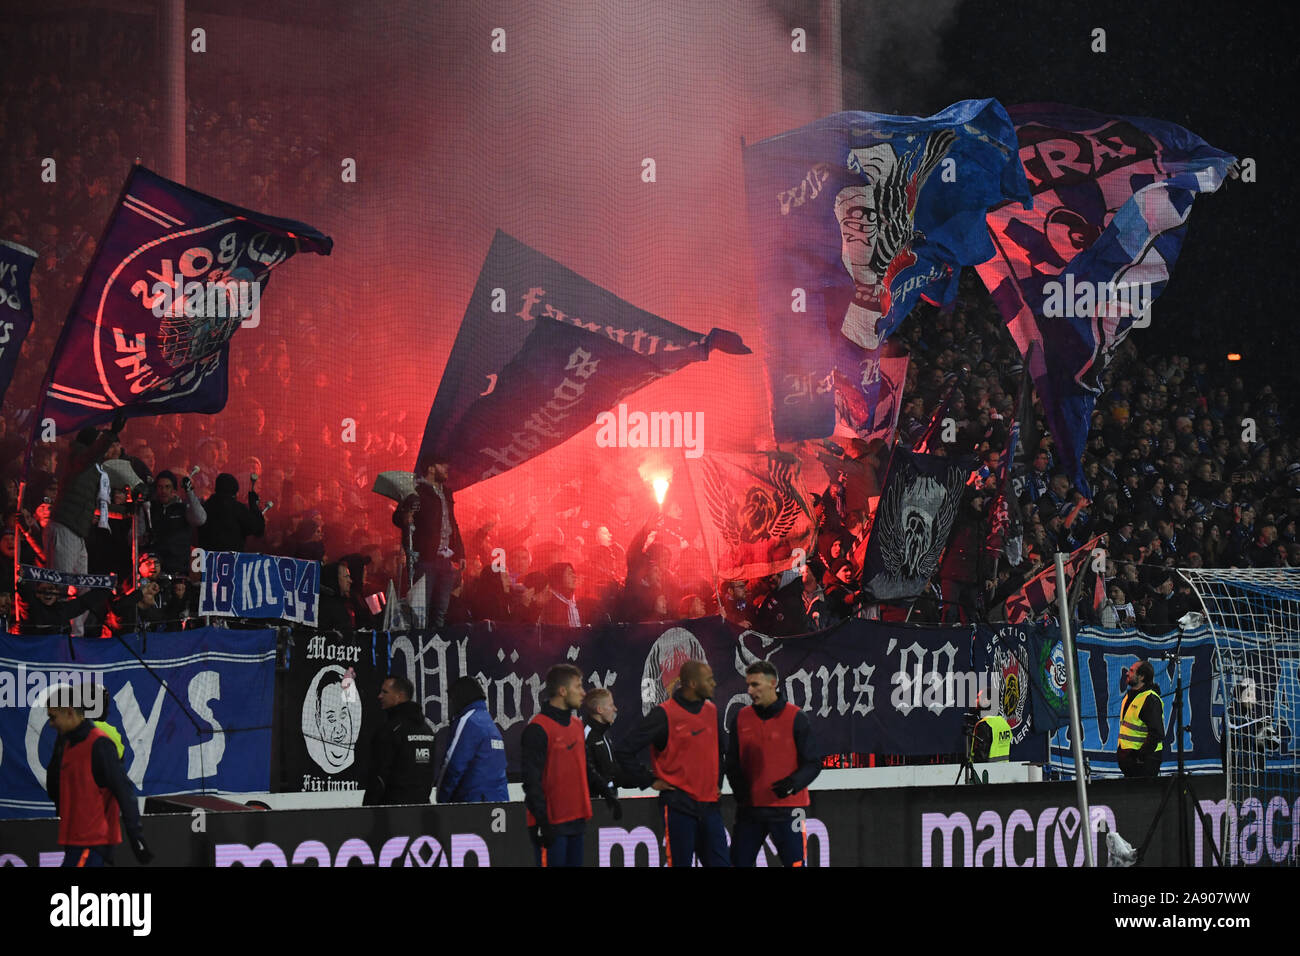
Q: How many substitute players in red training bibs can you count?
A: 4